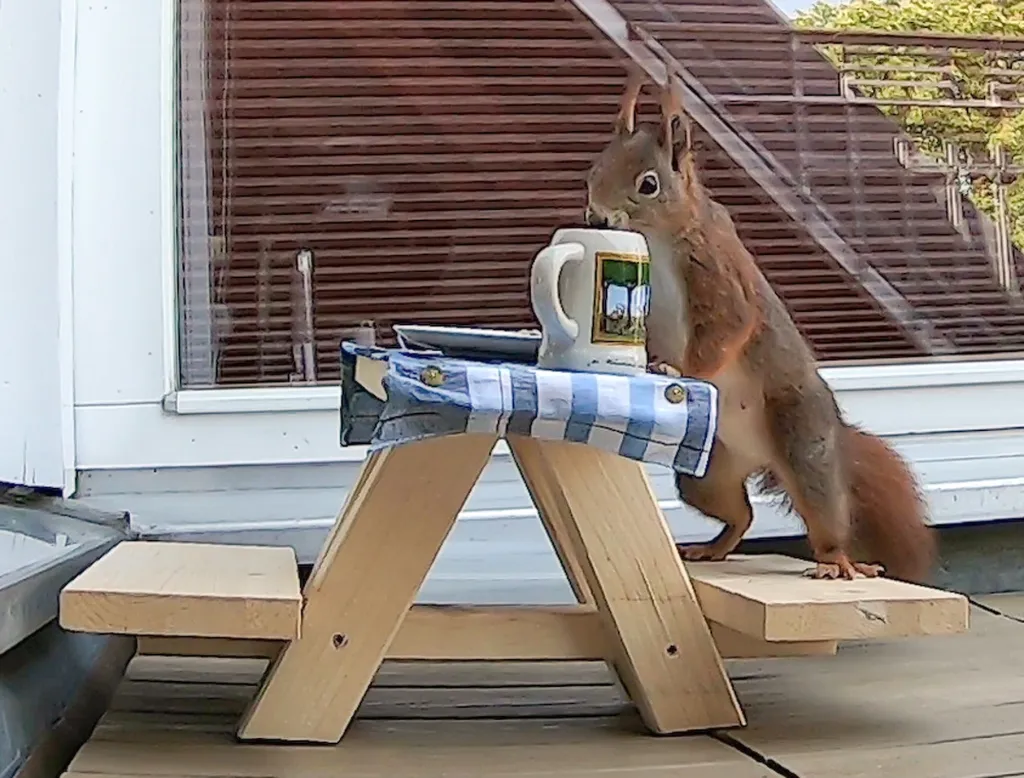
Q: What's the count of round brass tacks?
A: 2